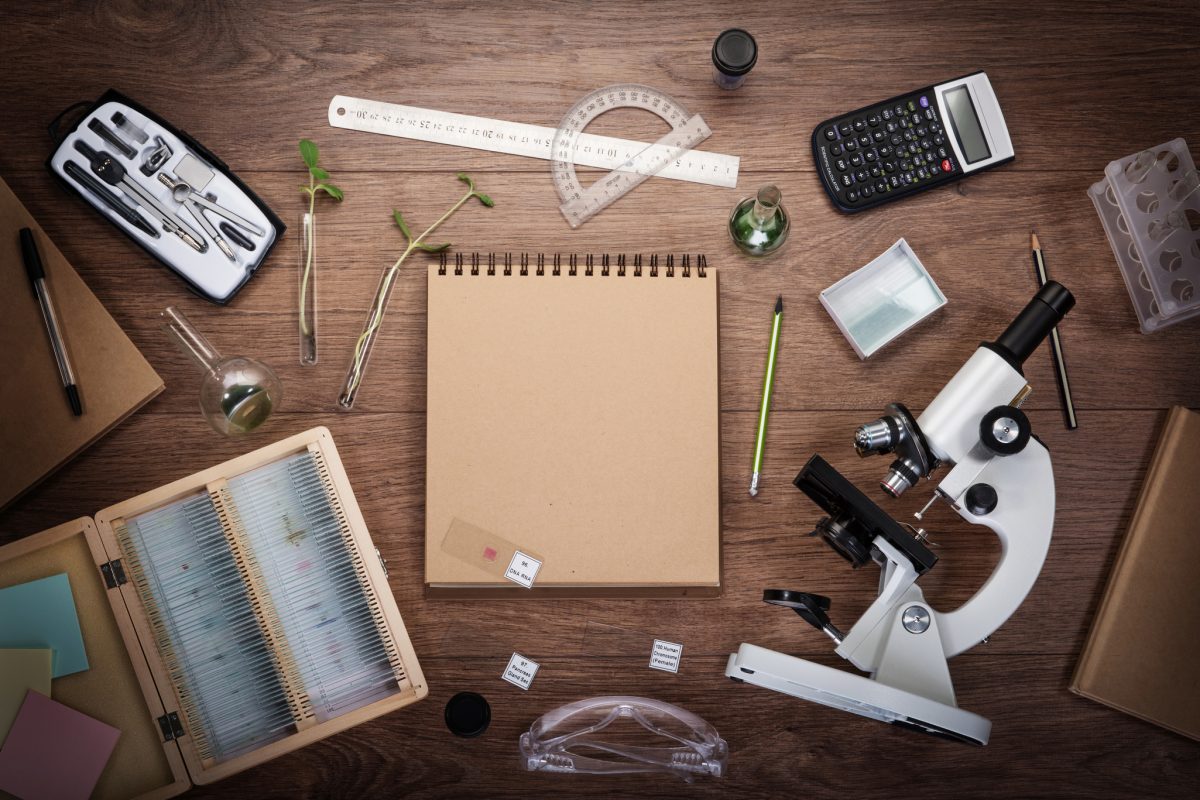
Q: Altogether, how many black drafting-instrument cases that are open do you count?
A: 1